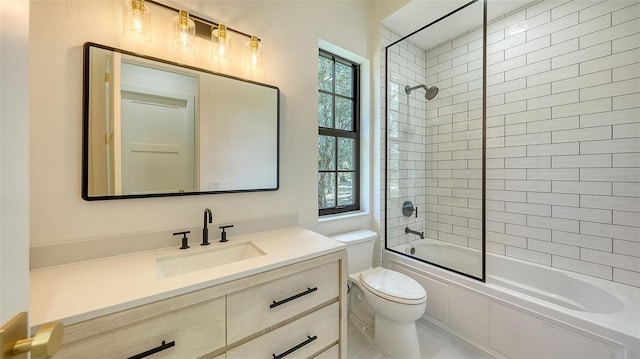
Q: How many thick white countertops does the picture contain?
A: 1